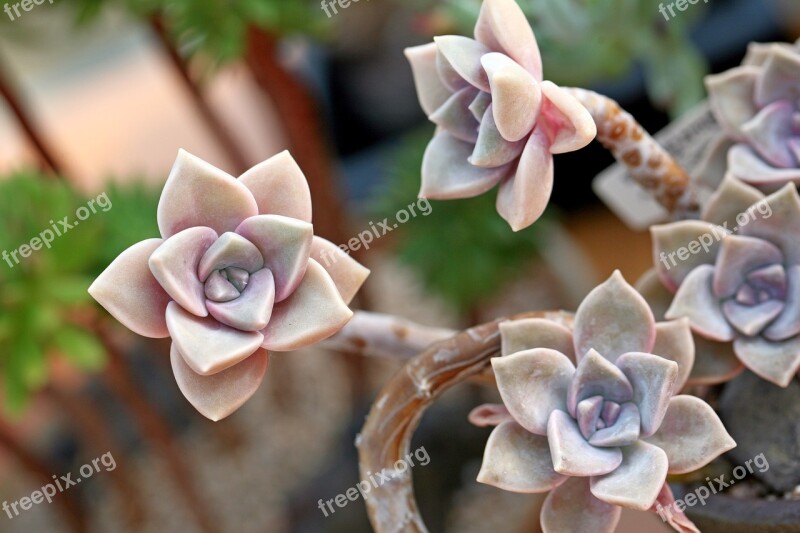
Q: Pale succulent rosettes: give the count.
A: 5